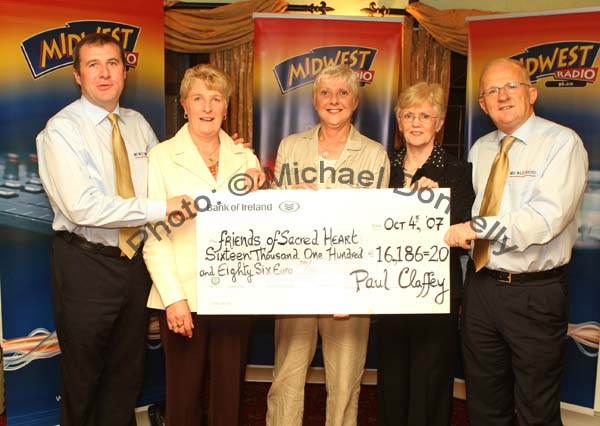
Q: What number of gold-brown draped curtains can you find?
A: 2